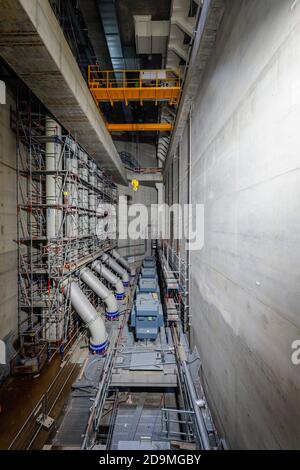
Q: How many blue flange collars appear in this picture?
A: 4